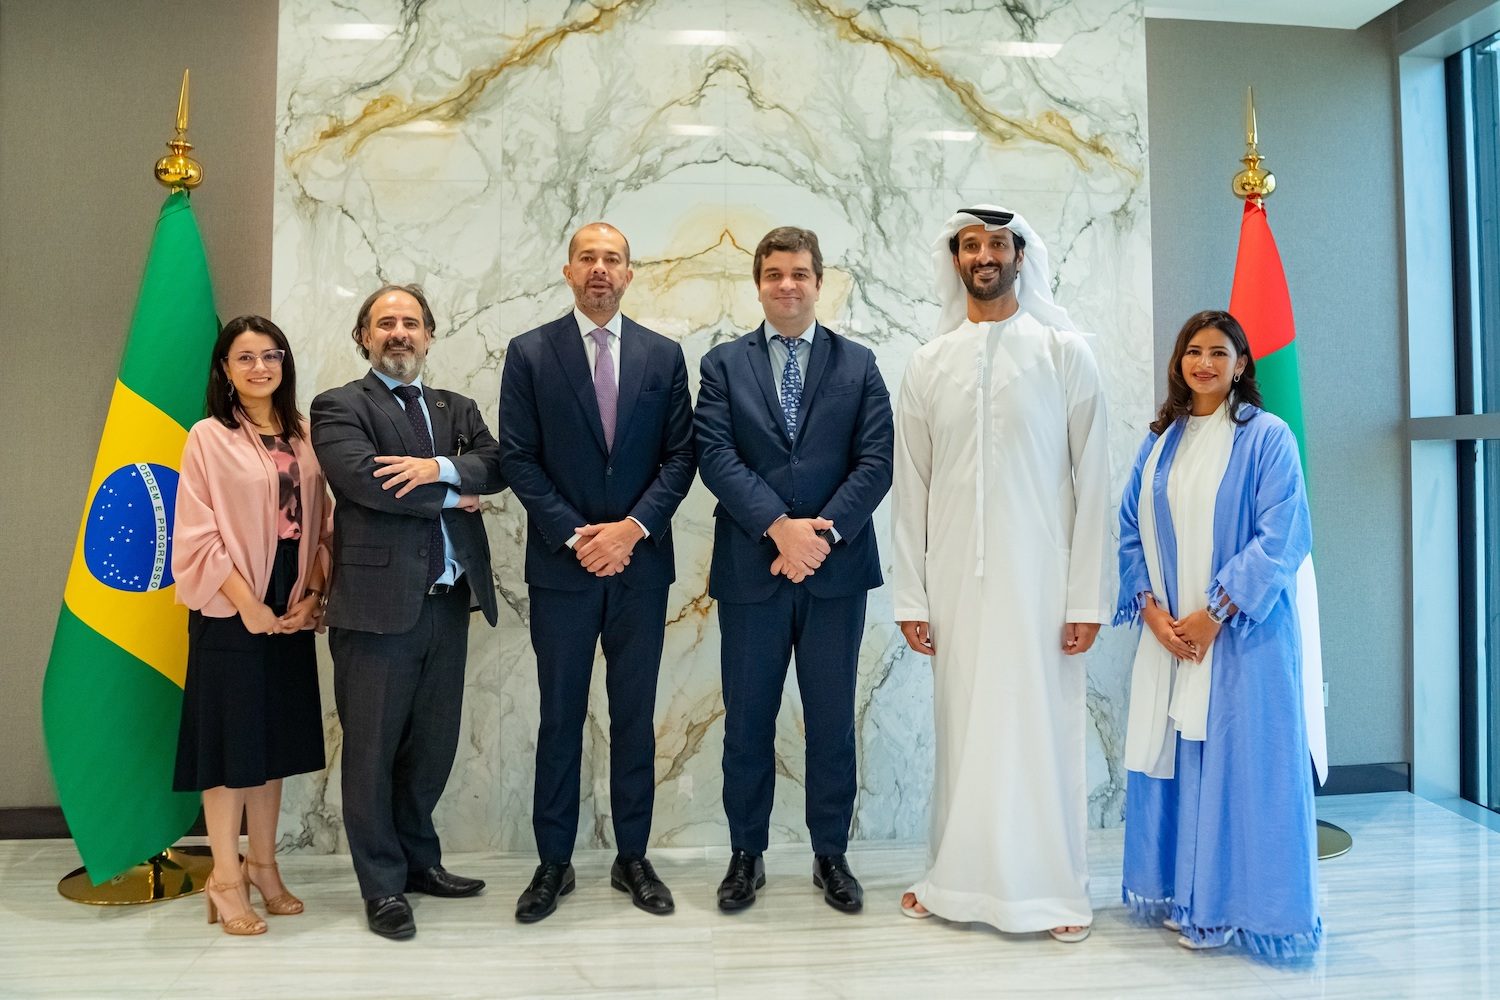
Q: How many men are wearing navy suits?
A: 2